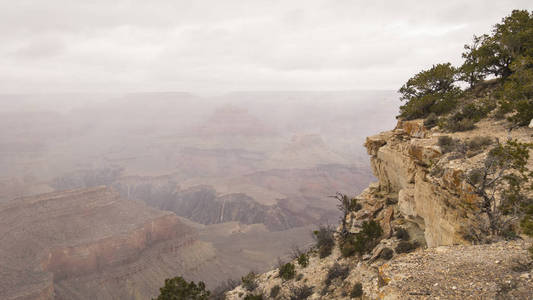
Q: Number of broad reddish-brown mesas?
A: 1